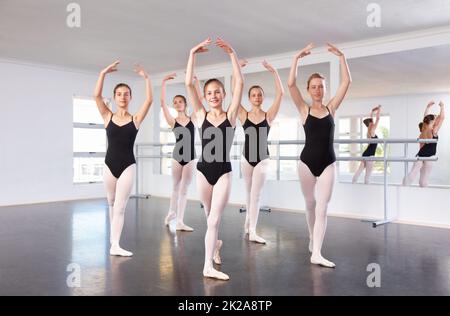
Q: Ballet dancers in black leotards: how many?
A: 5